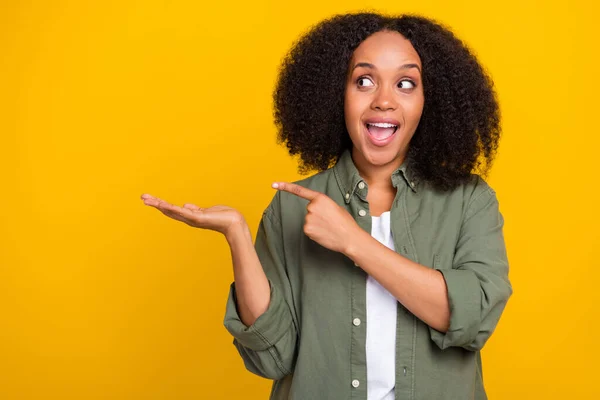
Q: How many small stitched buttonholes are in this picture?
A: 3